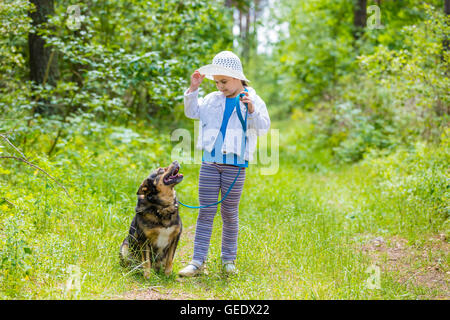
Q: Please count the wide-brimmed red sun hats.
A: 0